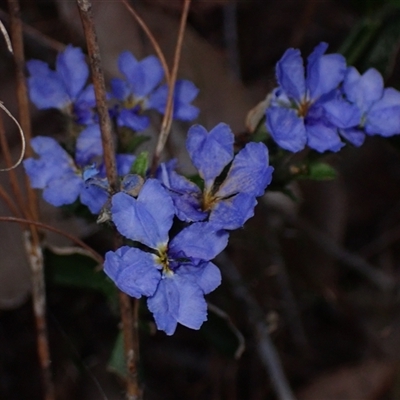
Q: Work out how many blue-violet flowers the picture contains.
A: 7